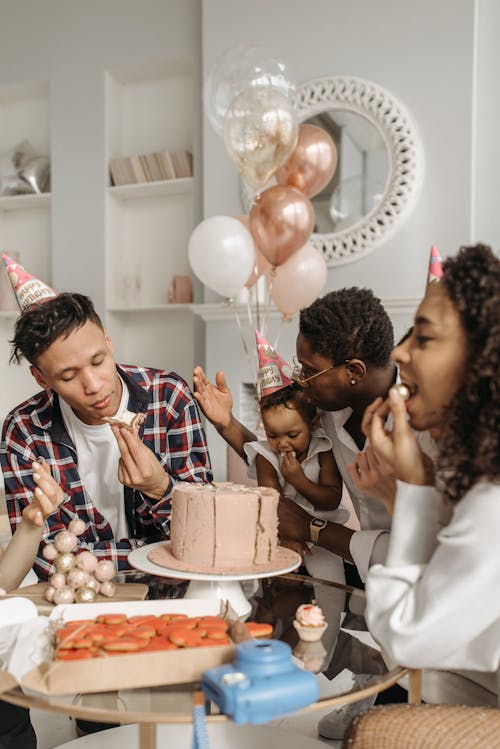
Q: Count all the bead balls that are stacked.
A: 13